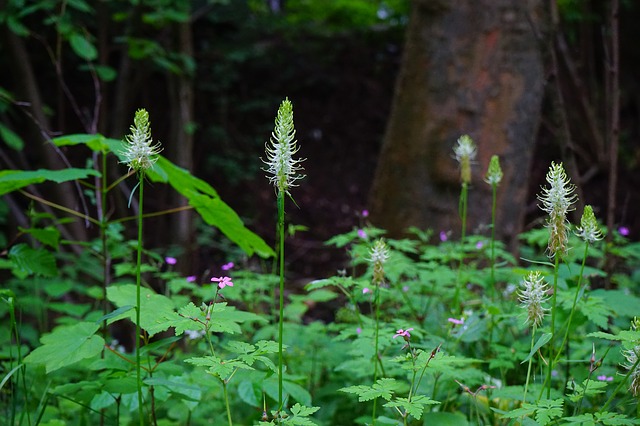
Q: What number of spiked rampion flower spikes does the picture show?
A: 9